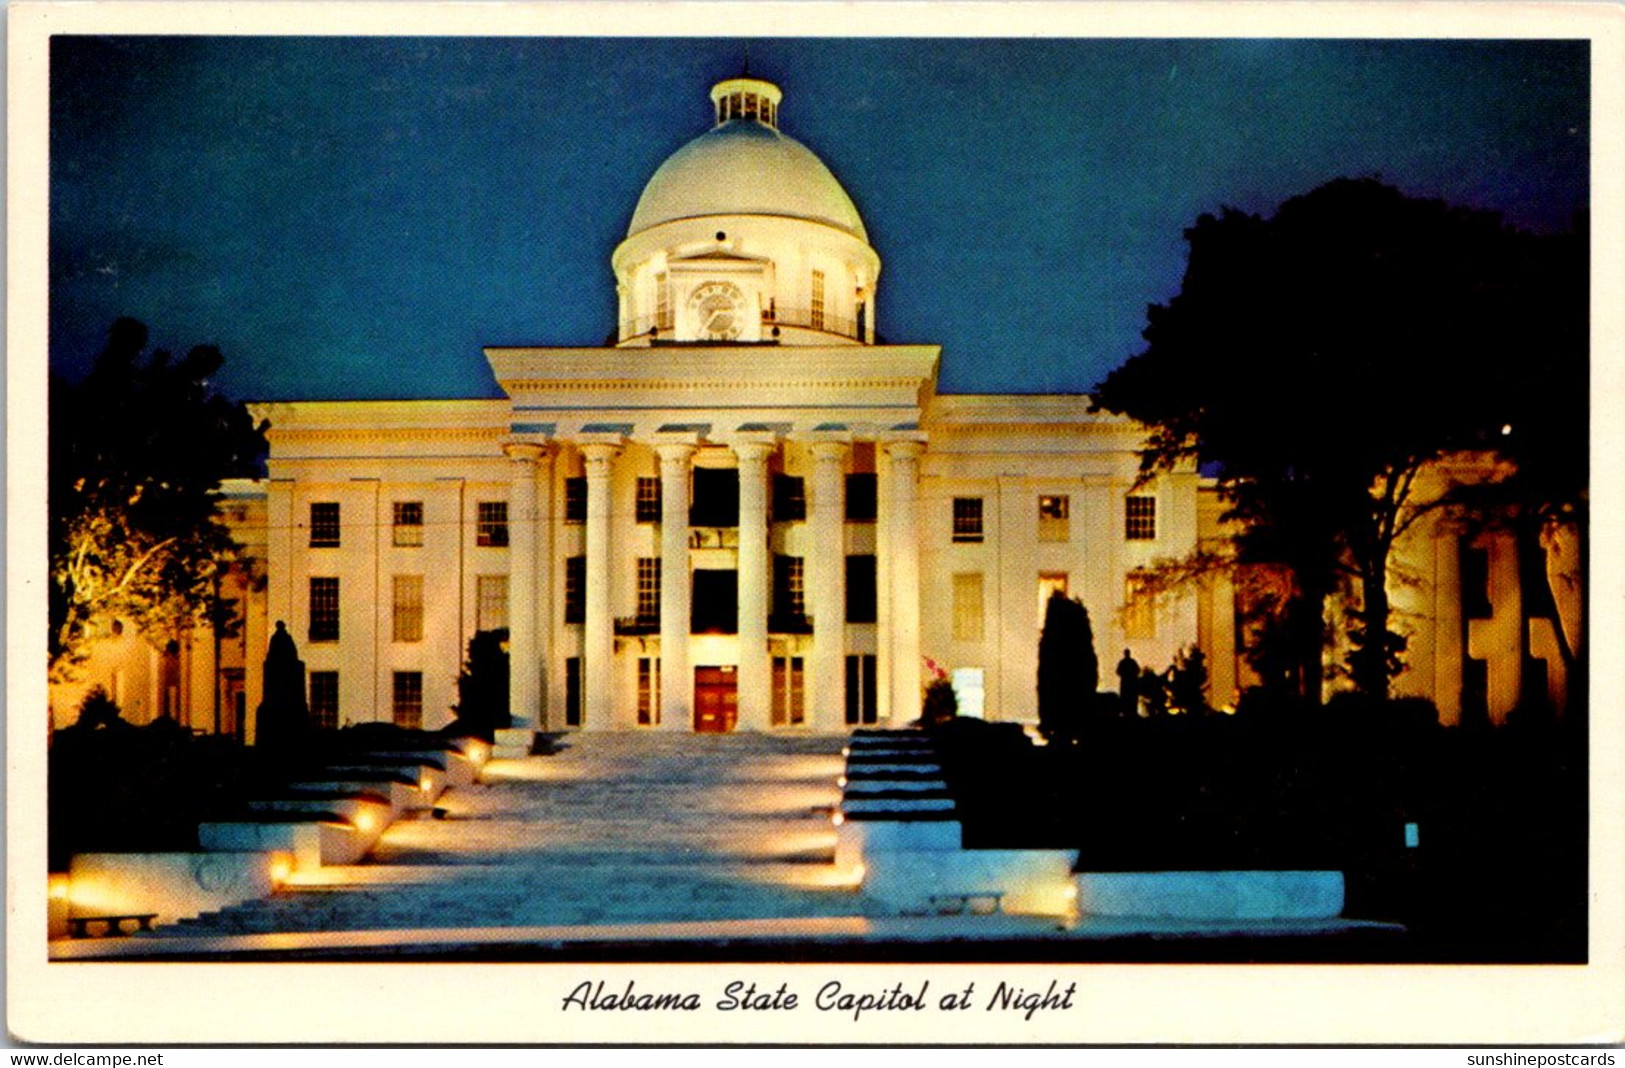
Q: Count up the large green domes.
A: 0